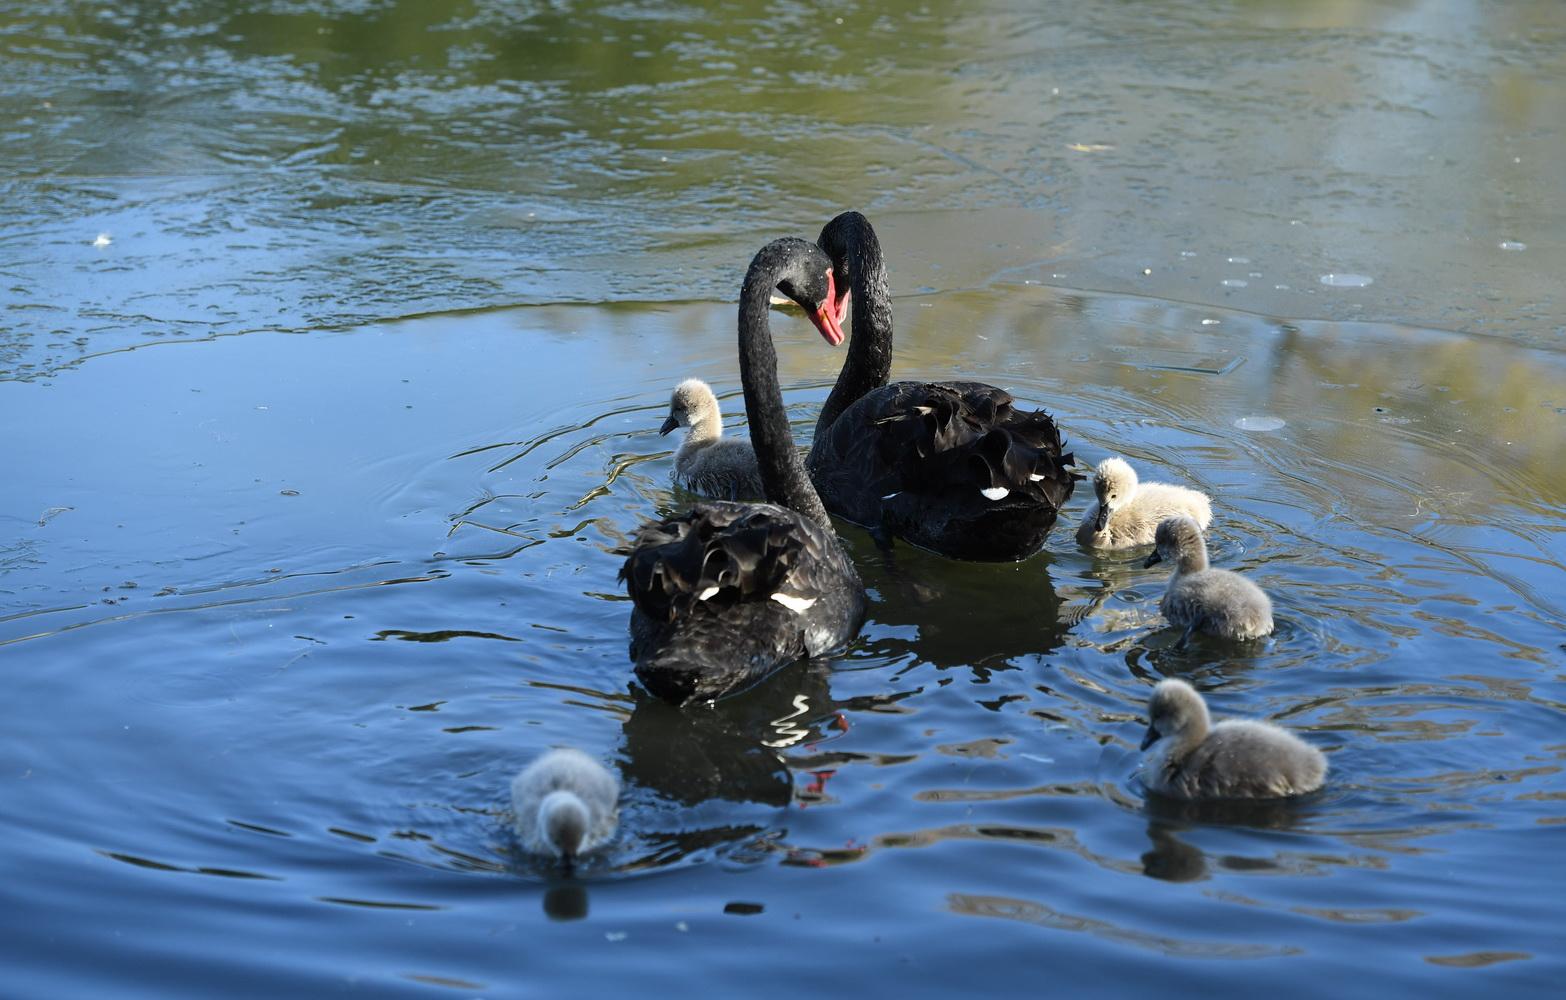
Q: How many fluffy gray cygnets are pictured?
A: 5